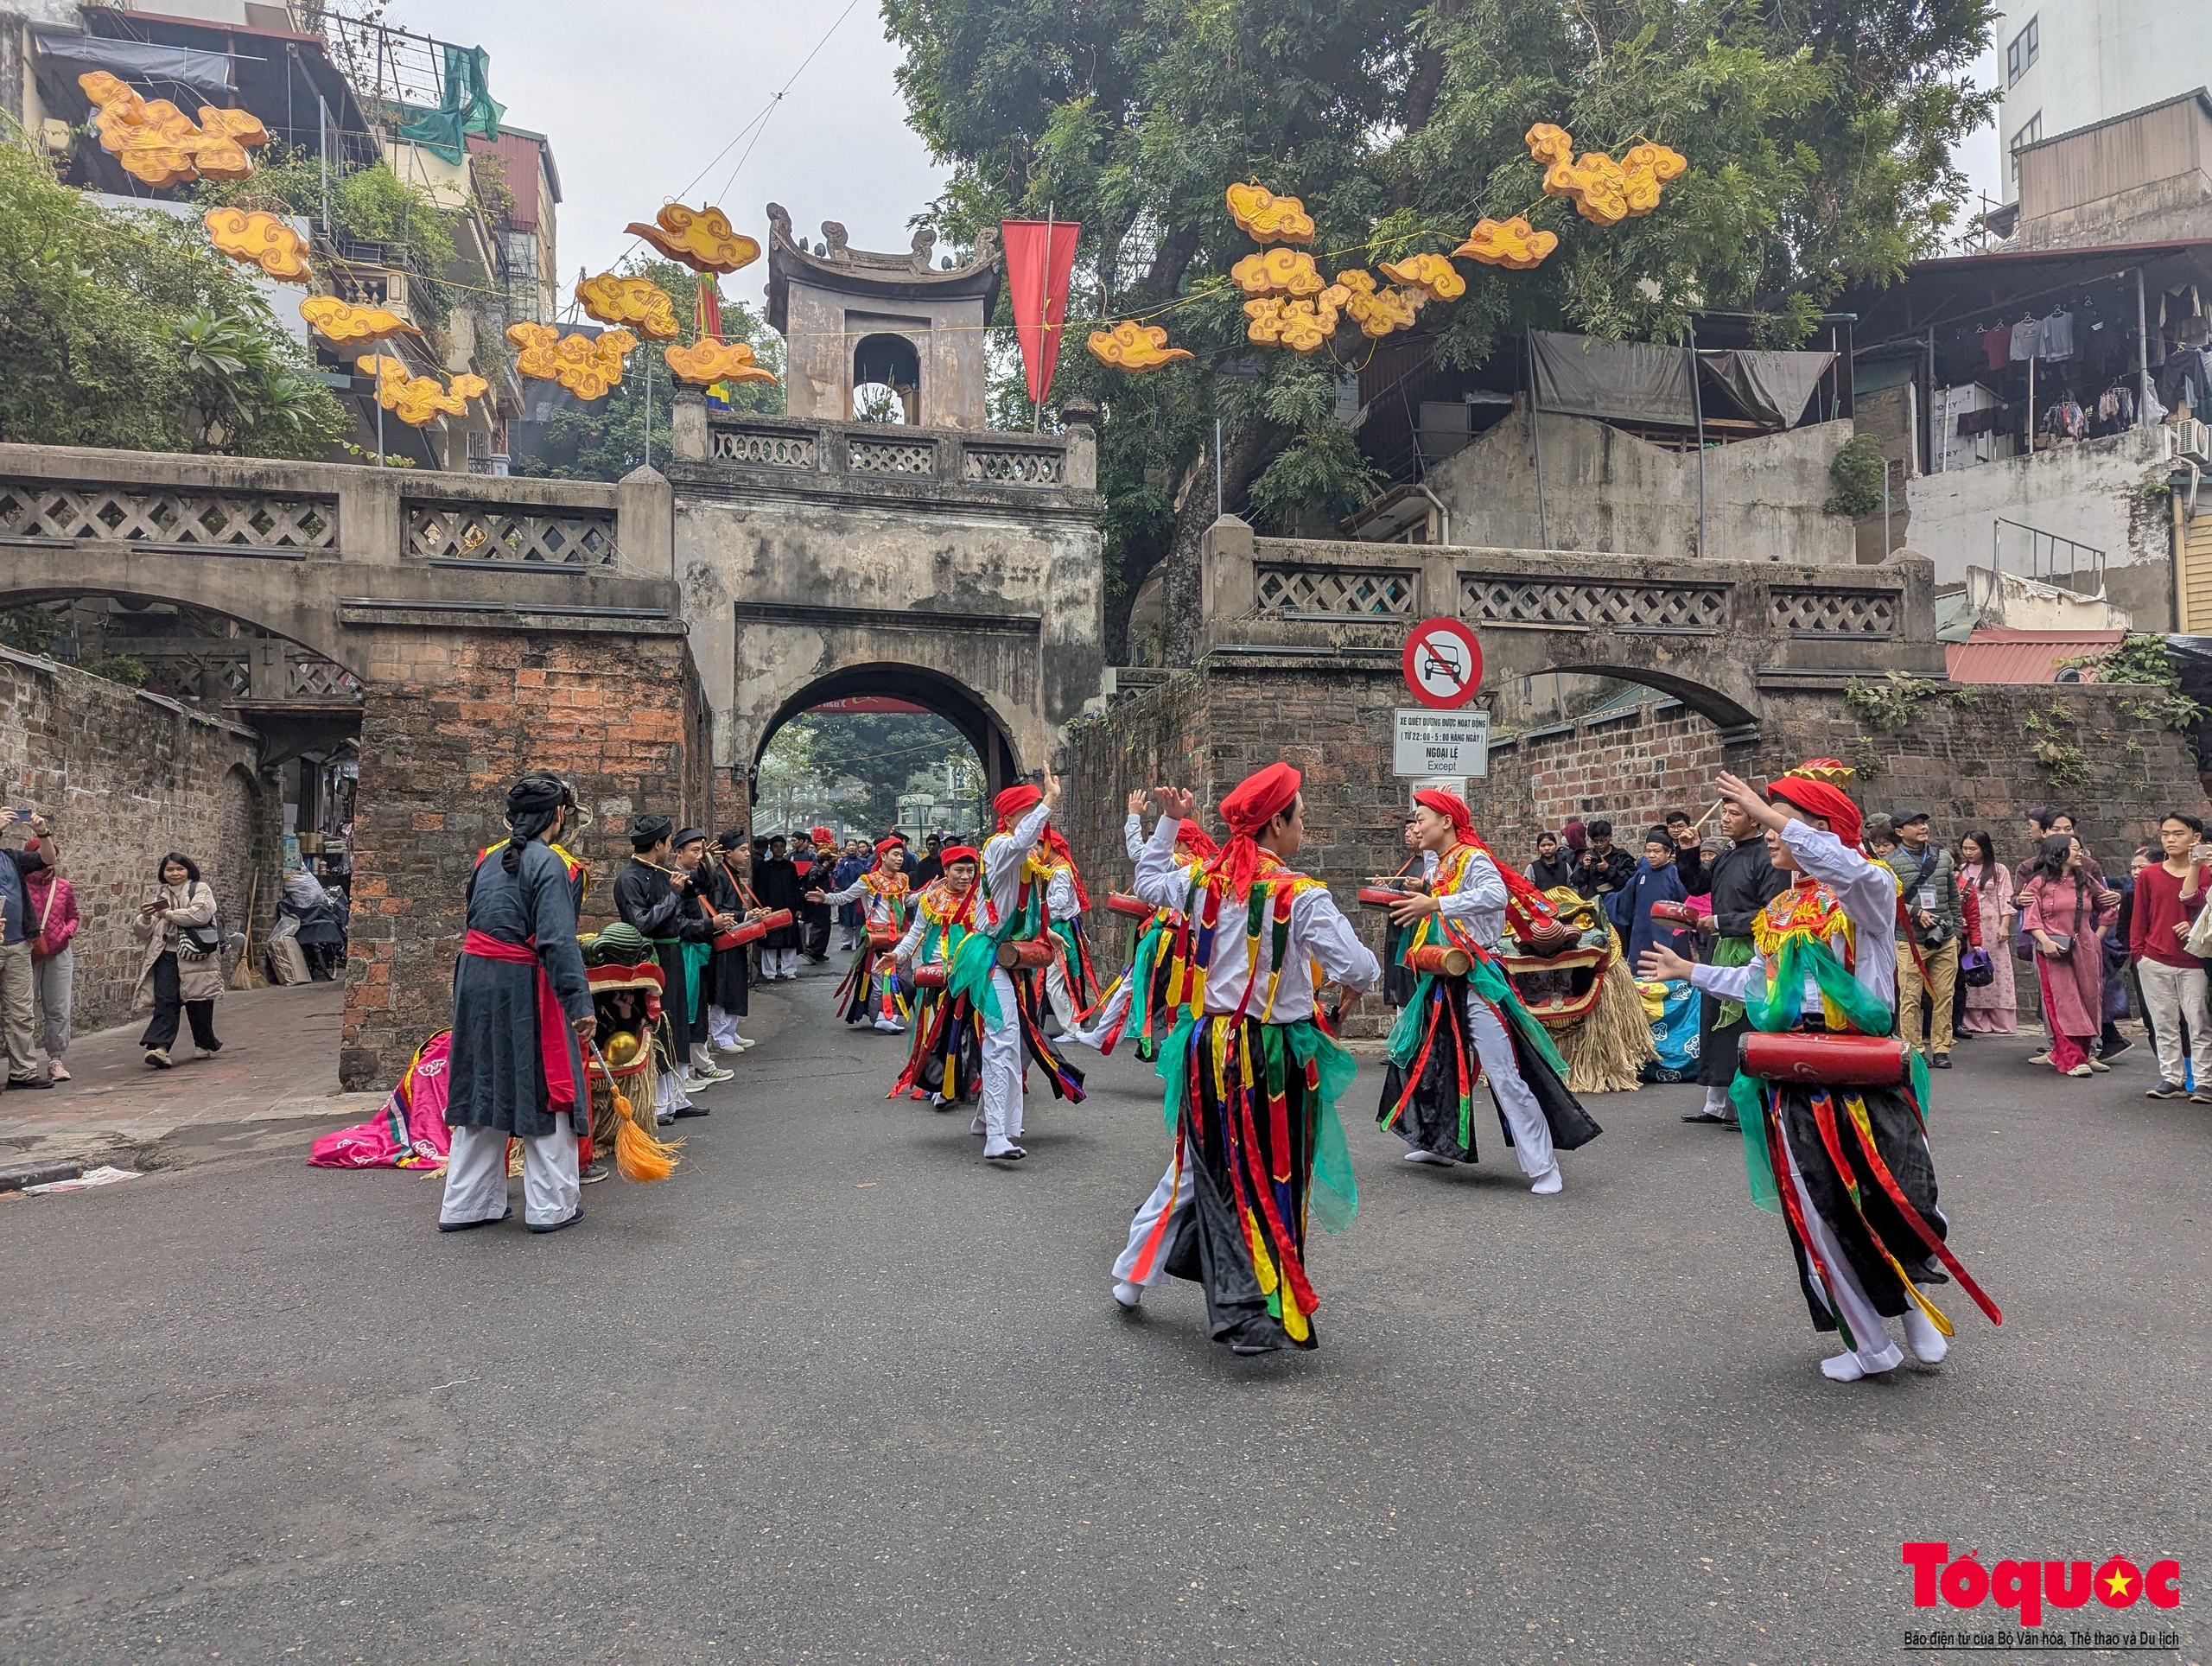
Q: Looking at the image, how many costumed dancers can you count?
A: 8